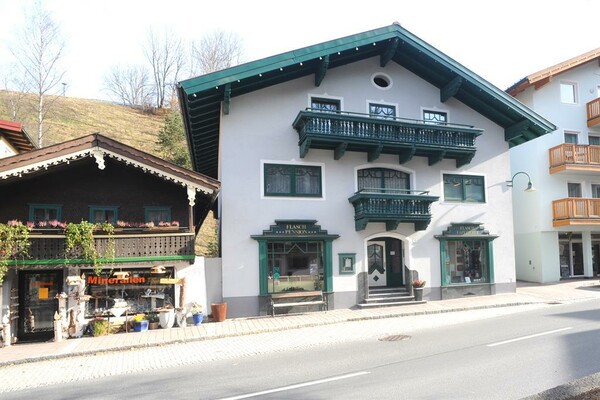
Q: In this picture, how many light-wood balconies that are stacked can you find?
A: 3